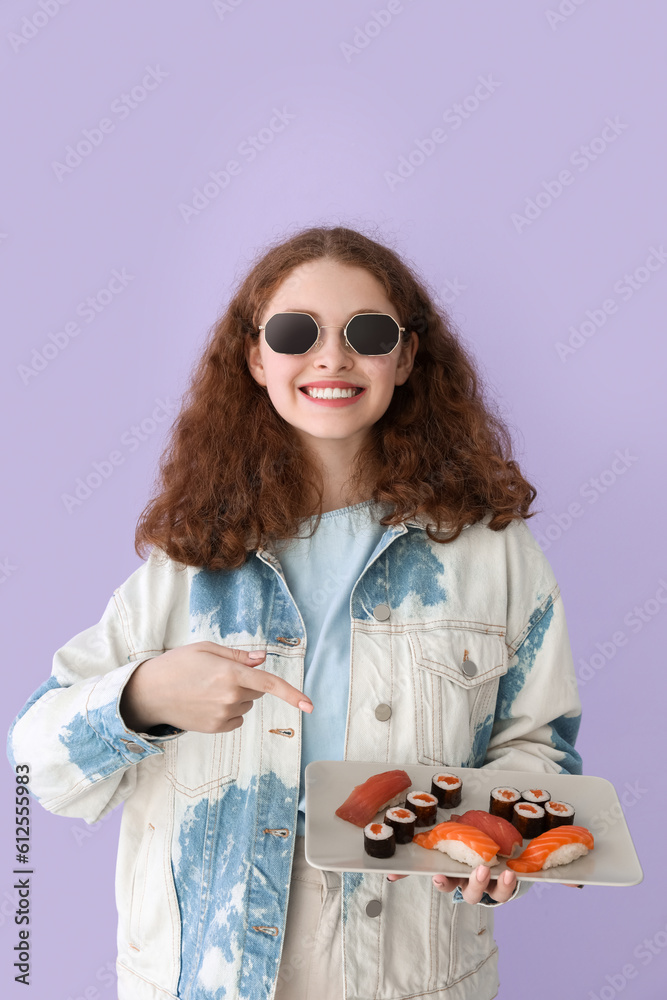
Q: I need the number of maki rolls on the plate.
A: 8